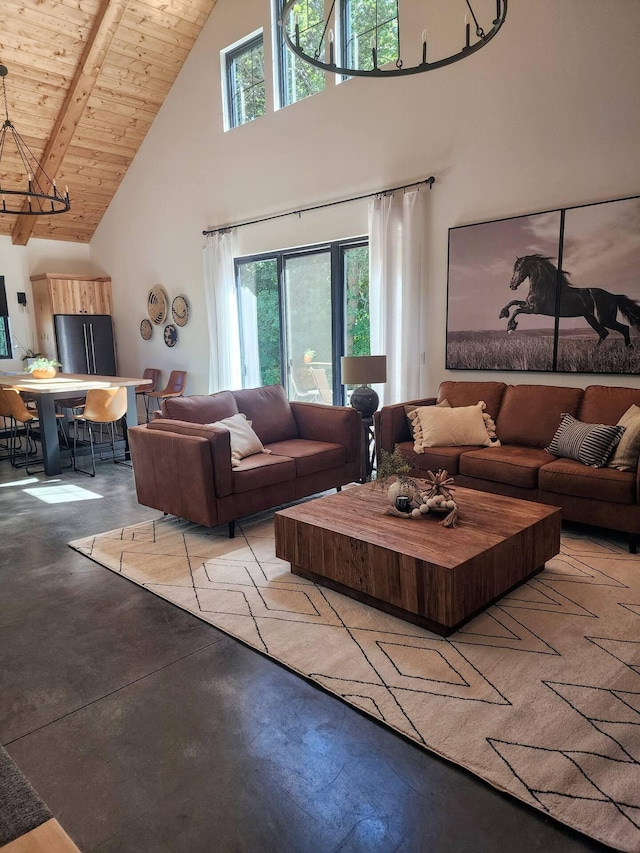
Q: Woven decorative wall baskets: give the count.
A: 4